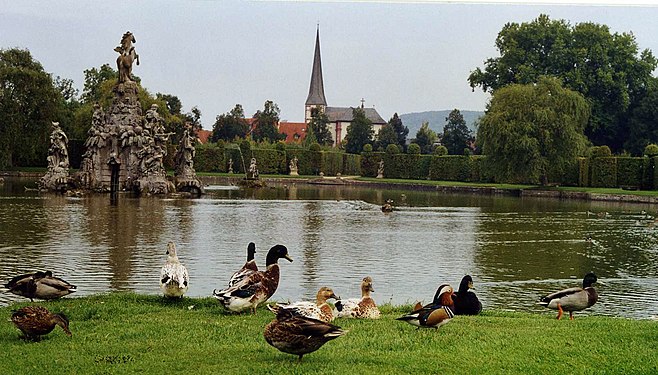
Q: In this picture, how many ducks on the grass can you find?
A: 12